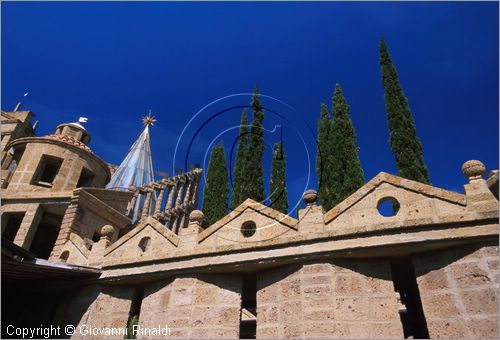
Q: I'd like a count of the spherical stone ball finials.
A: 4